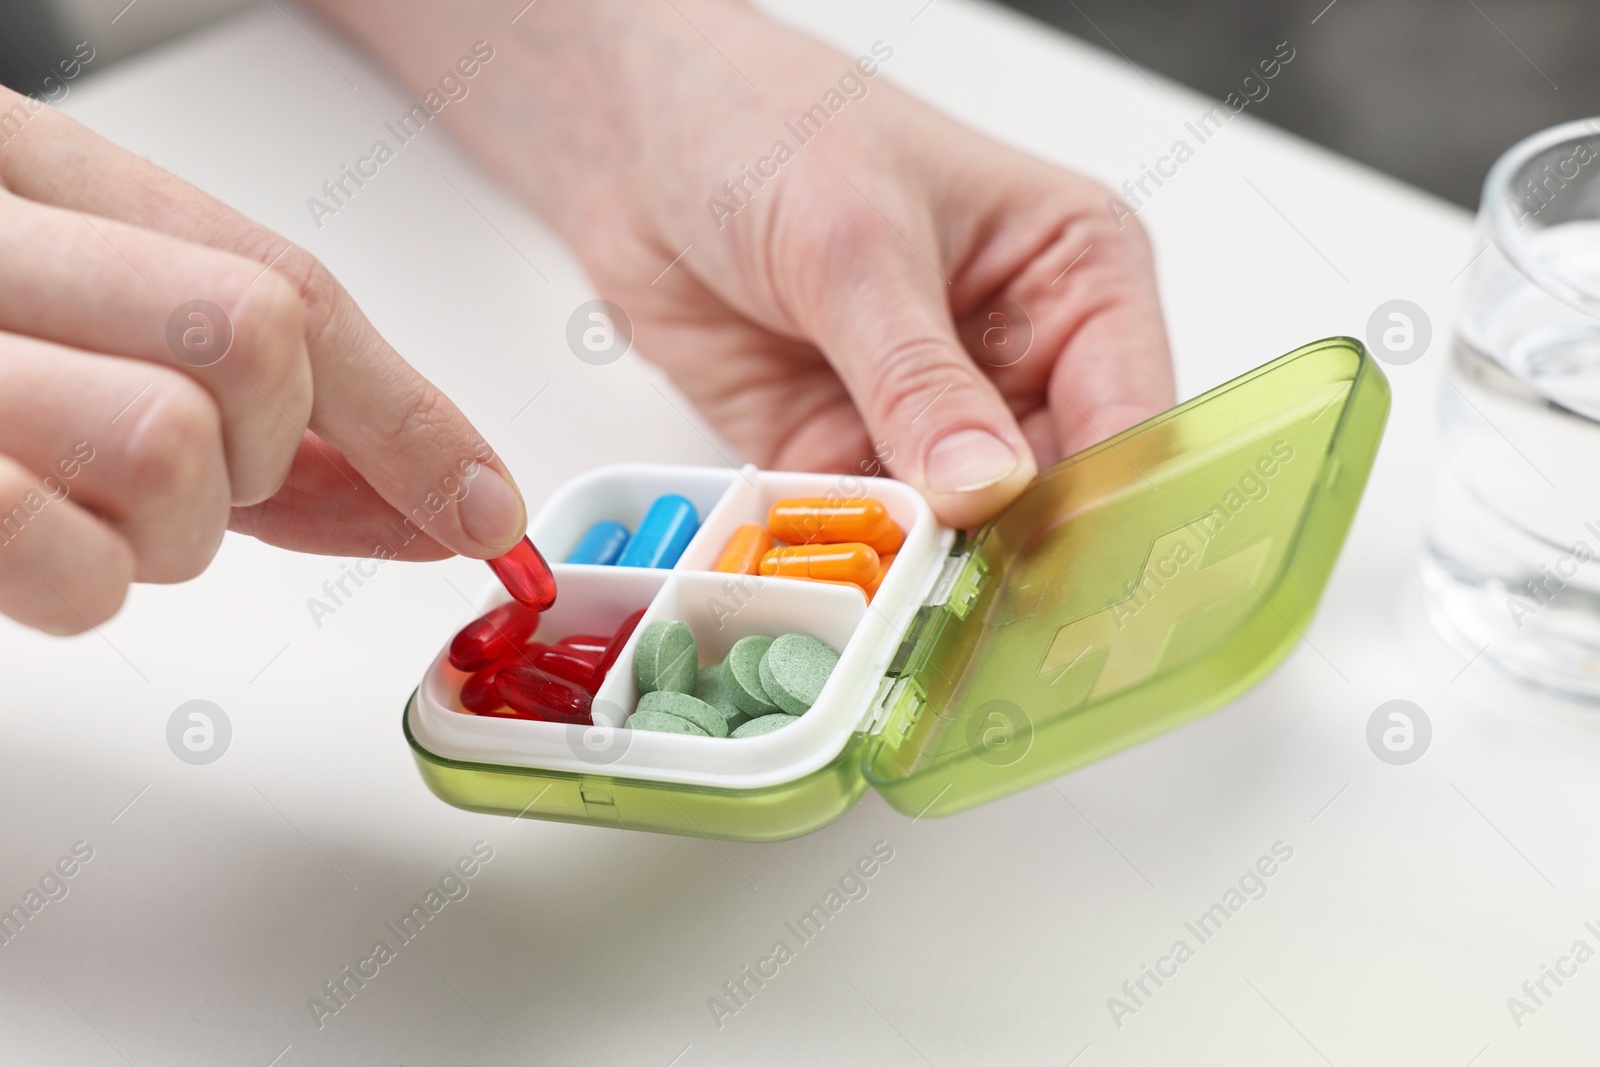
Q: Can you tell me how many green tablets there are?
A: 7